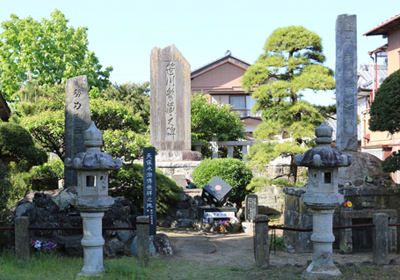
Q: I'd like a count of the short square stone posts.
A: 4